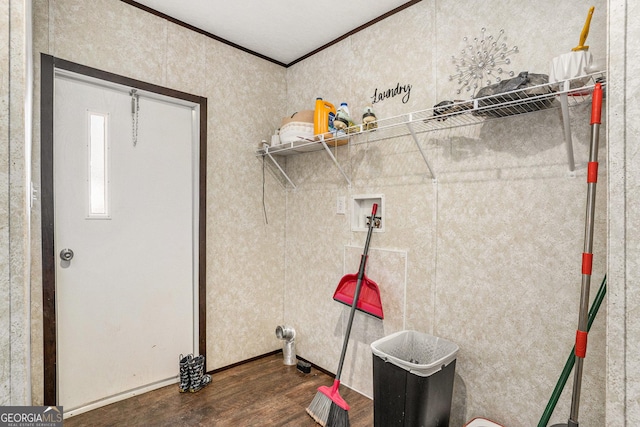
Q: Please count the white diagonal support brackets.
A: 4